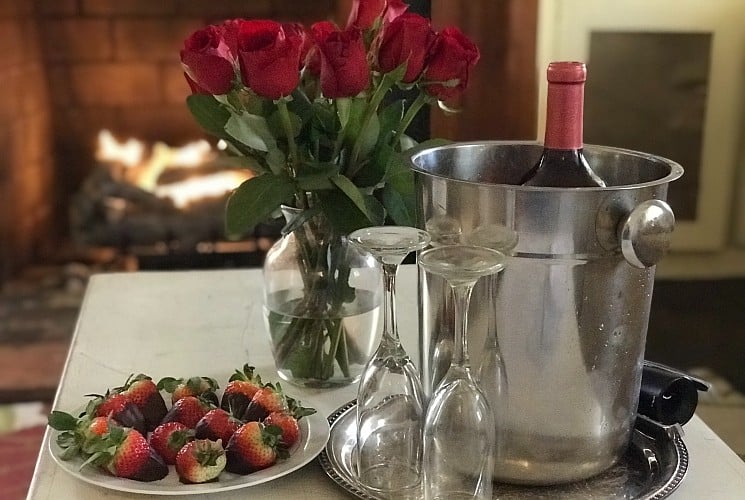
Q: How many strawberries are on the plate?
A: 13